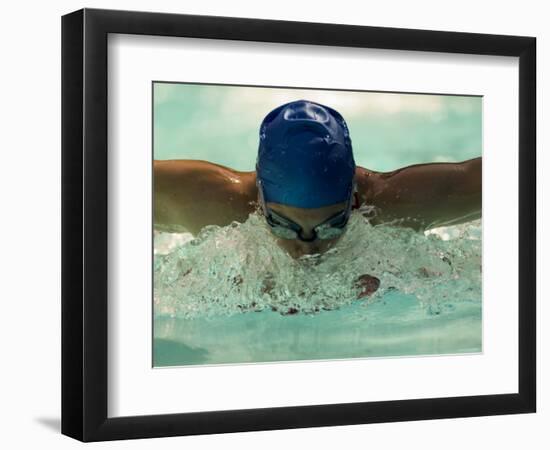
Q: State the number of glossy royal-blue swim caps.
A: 1